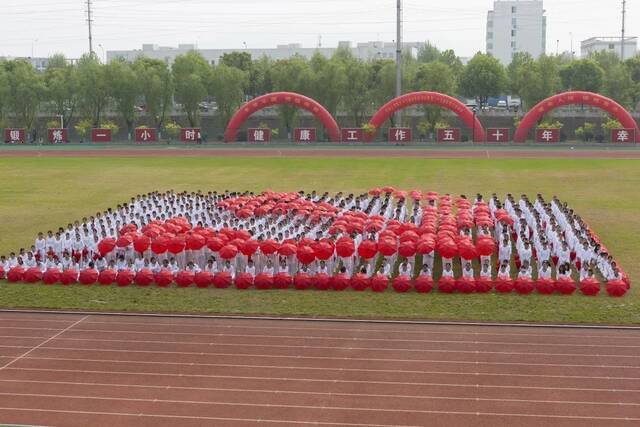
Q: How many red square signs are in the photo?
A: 13